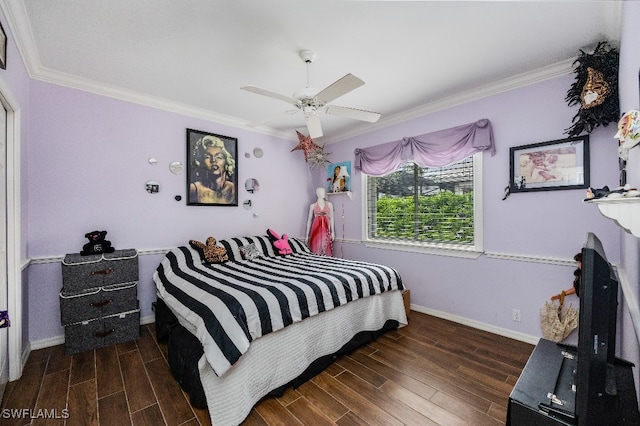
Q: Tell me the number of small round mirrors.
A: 9